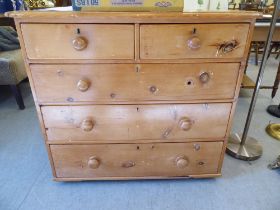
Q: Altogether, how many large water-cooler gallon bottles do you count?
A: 0